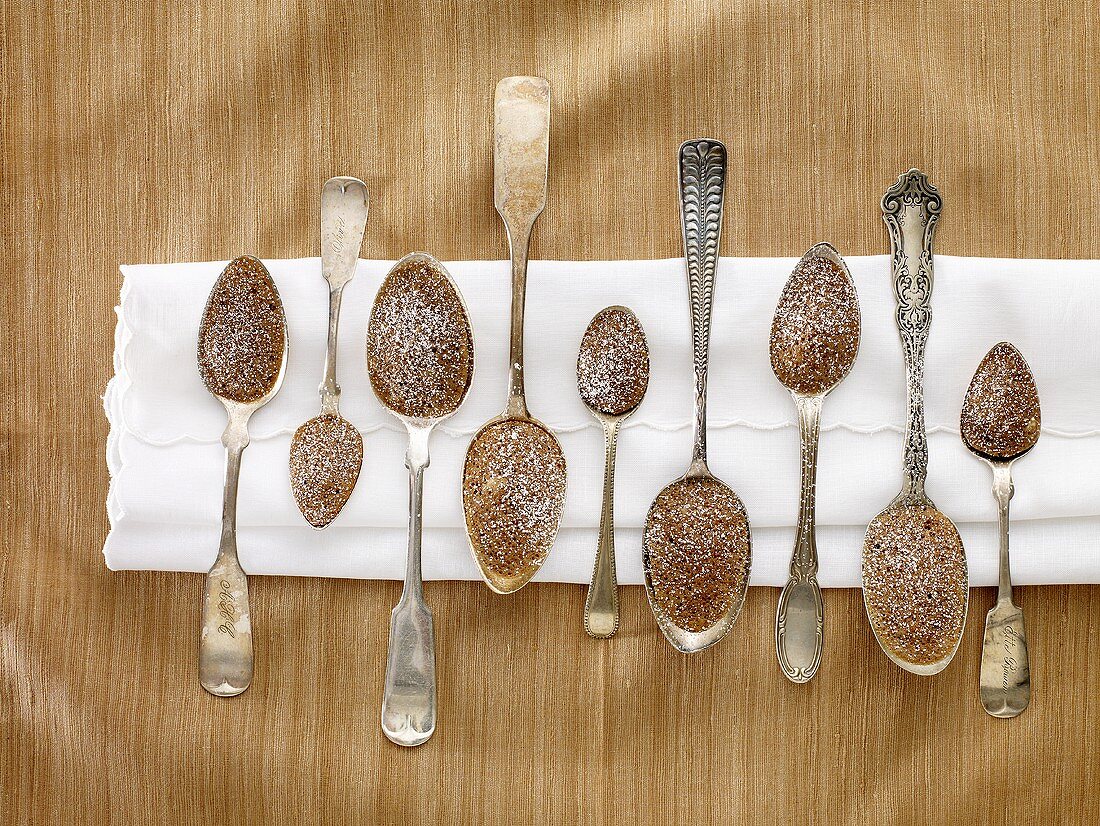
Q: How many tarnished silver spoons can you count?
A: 9